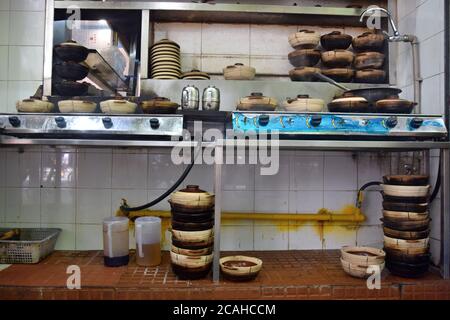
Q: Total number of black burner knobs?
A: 8